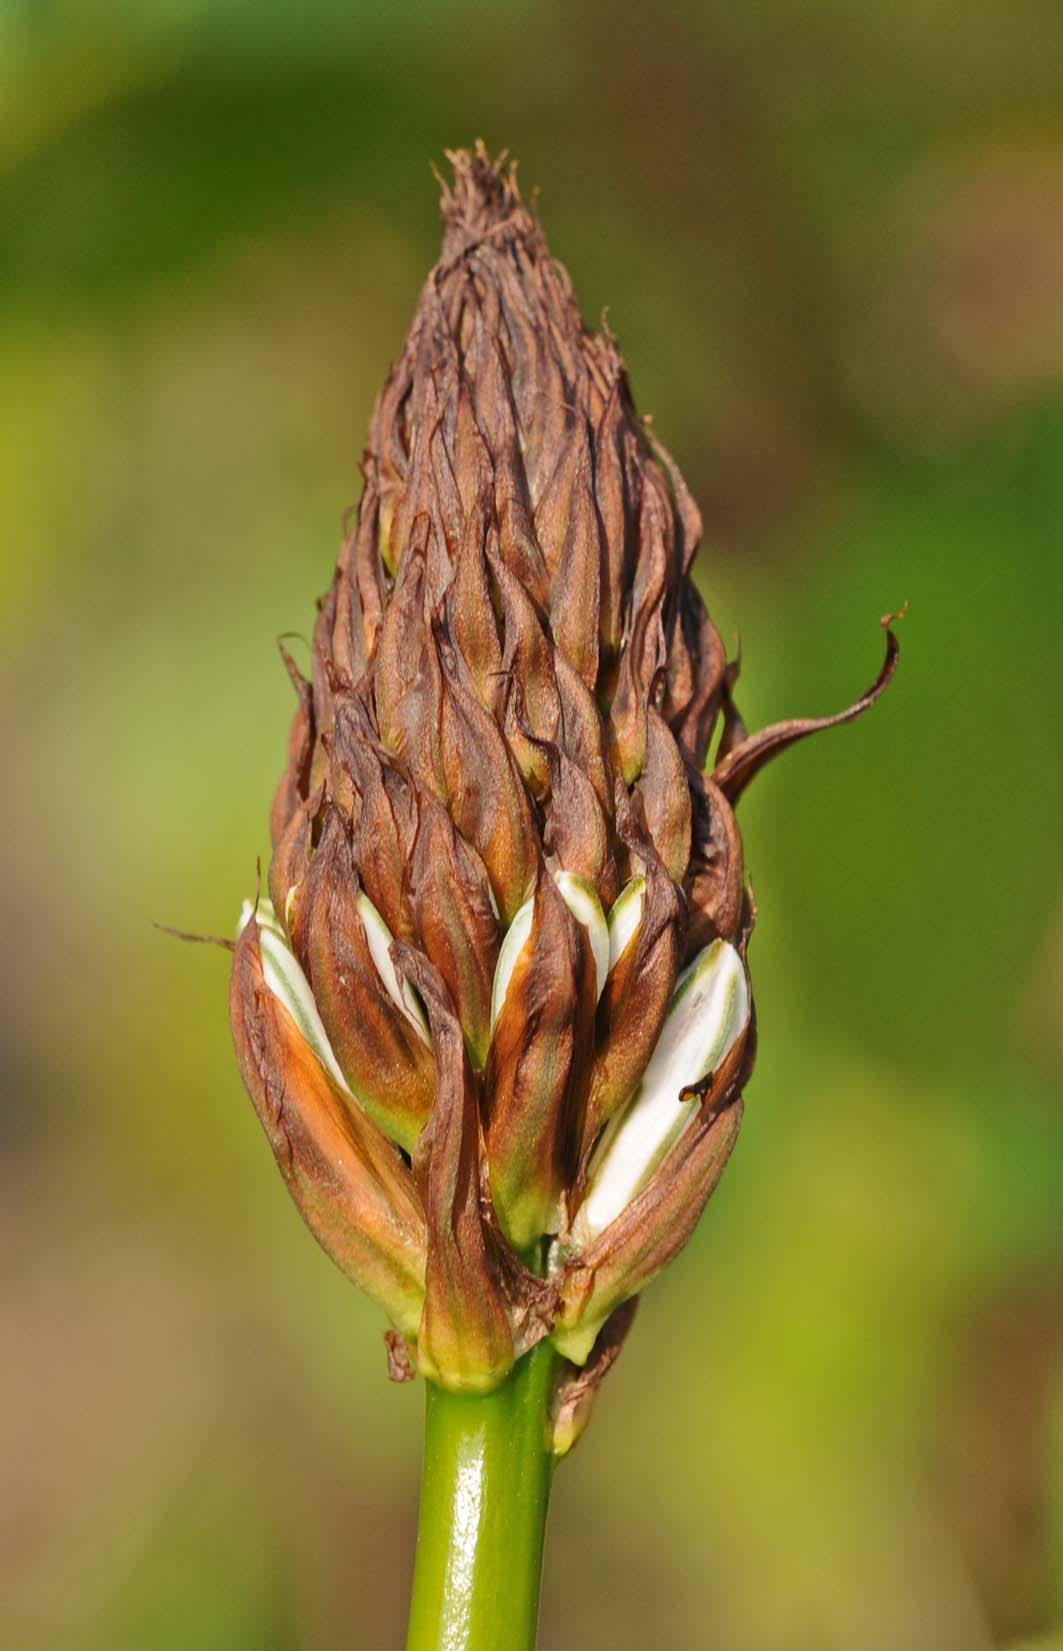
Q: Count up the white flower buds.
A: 6